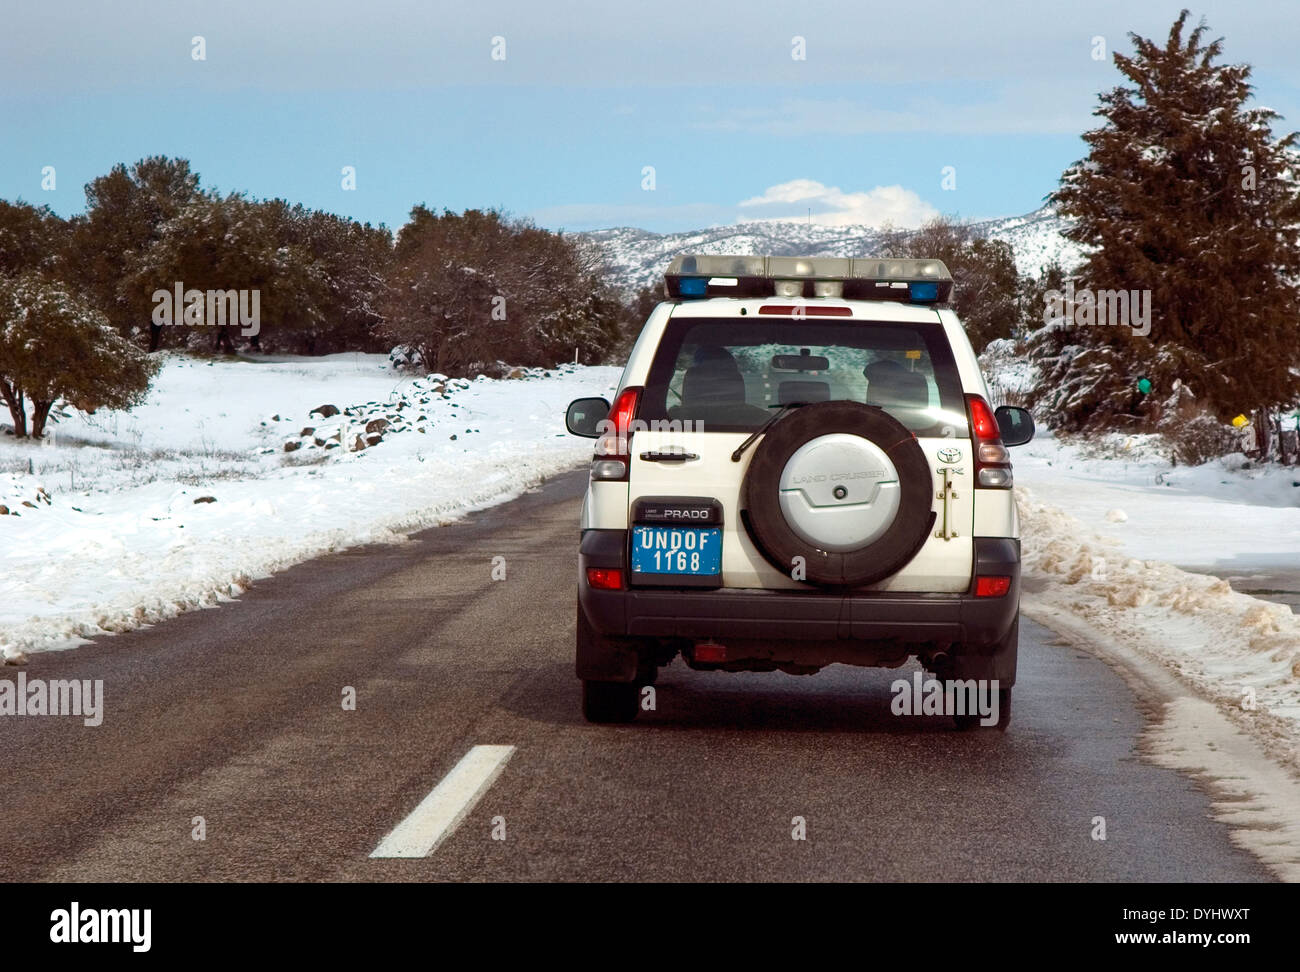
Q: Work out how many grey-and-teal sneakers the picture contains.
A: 0